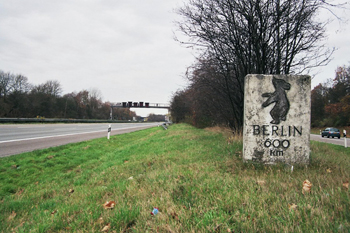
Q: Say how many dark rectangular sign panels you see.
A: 5